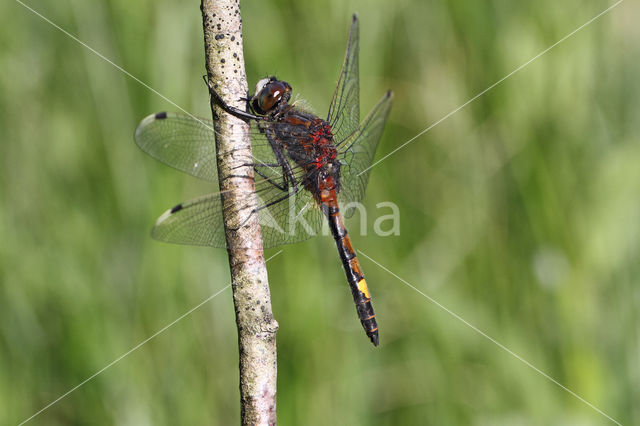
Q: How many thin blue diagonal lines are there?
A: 0